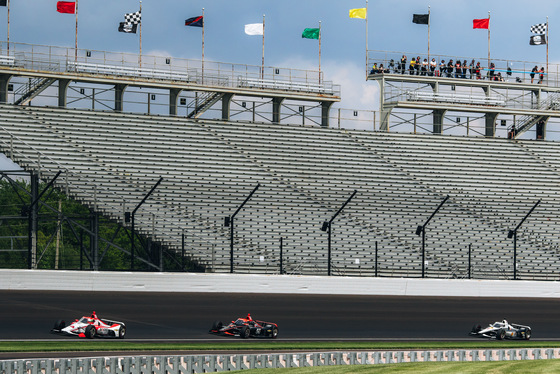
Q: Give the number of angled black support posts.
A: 6